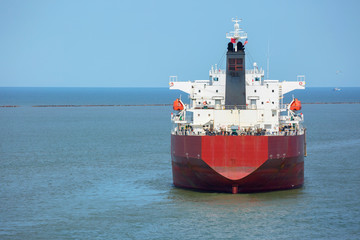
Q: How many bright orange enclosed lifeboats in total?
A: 2